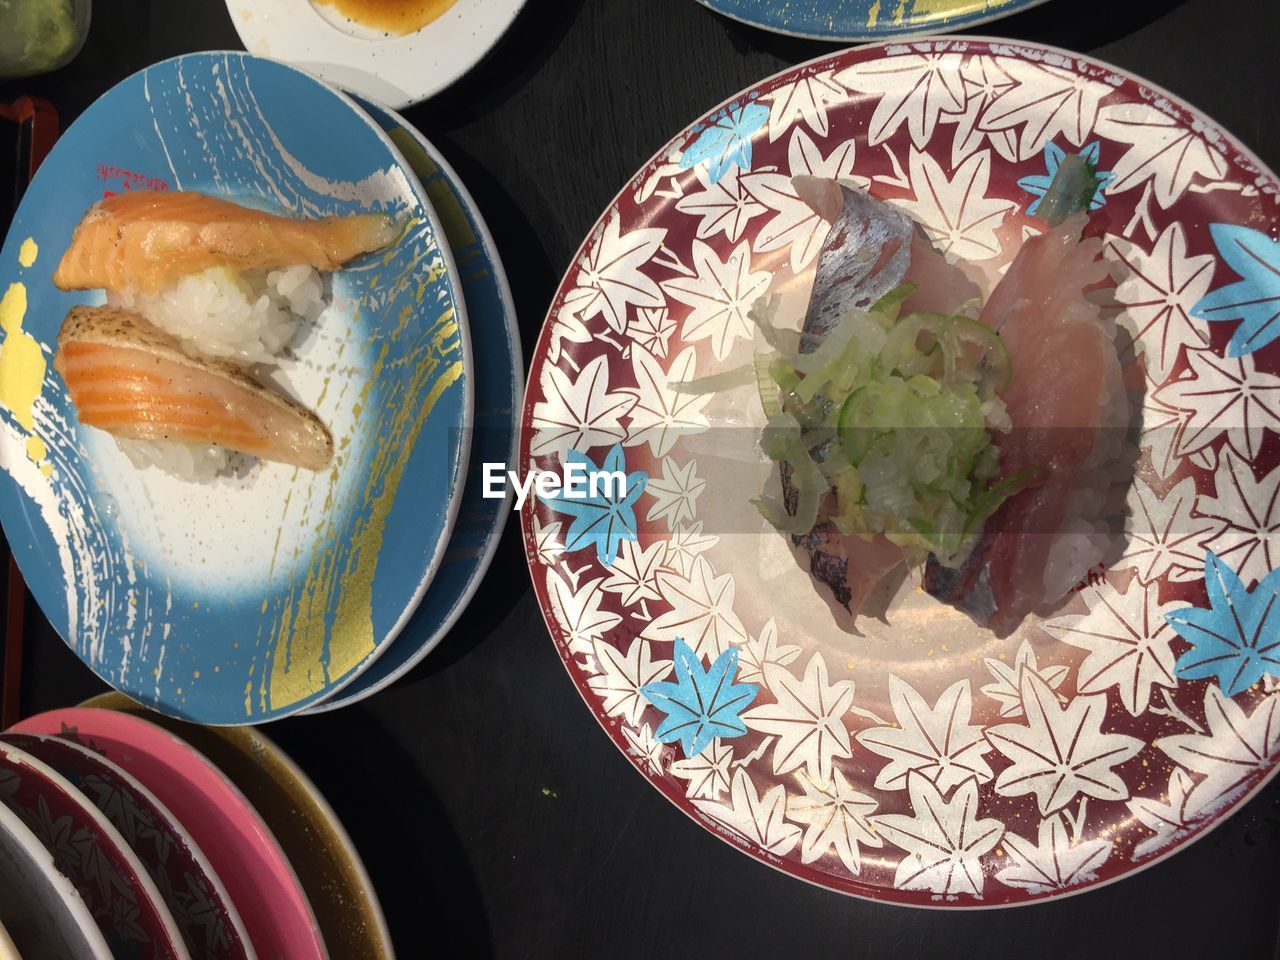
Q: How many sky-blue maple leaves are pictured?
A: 6